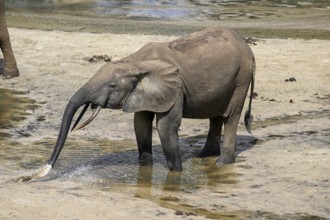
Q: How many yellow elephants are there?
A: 0